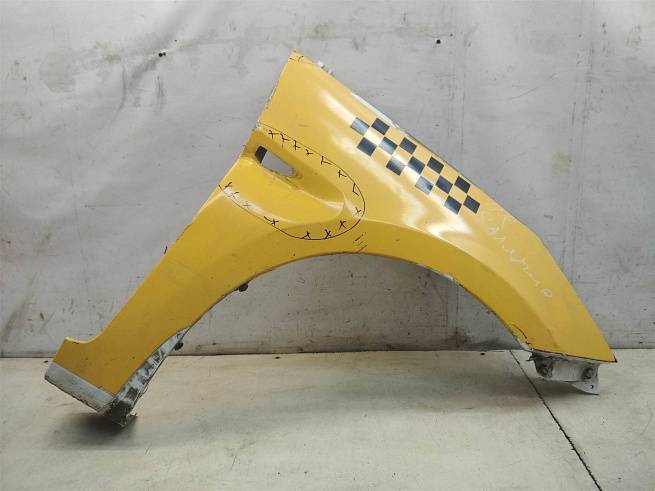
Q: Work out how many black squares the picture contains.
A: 13